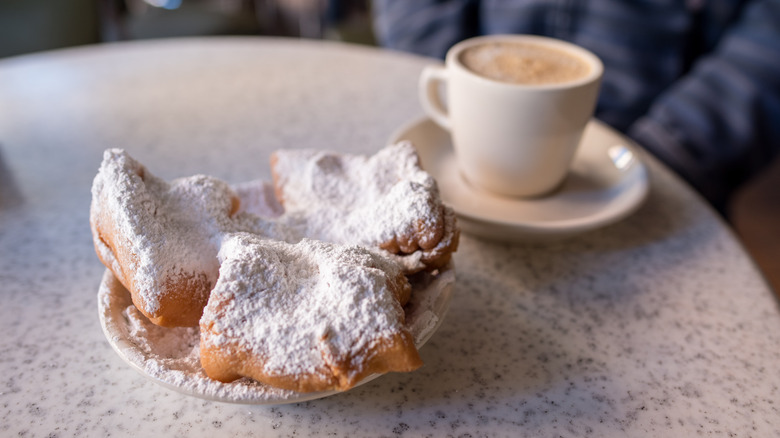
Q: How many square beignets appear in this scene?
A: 3